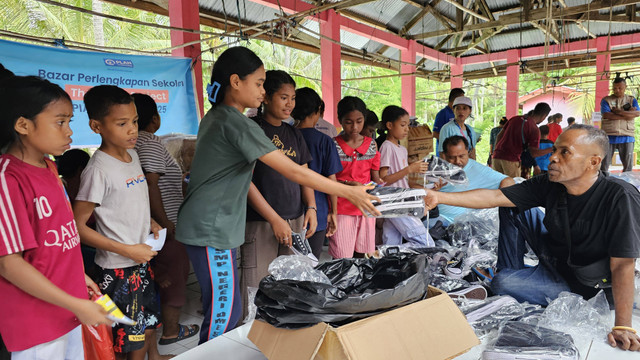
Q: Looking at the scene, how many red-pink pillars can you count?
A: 6